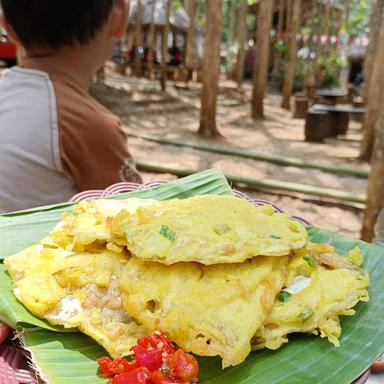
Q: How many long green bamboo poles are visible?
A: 2